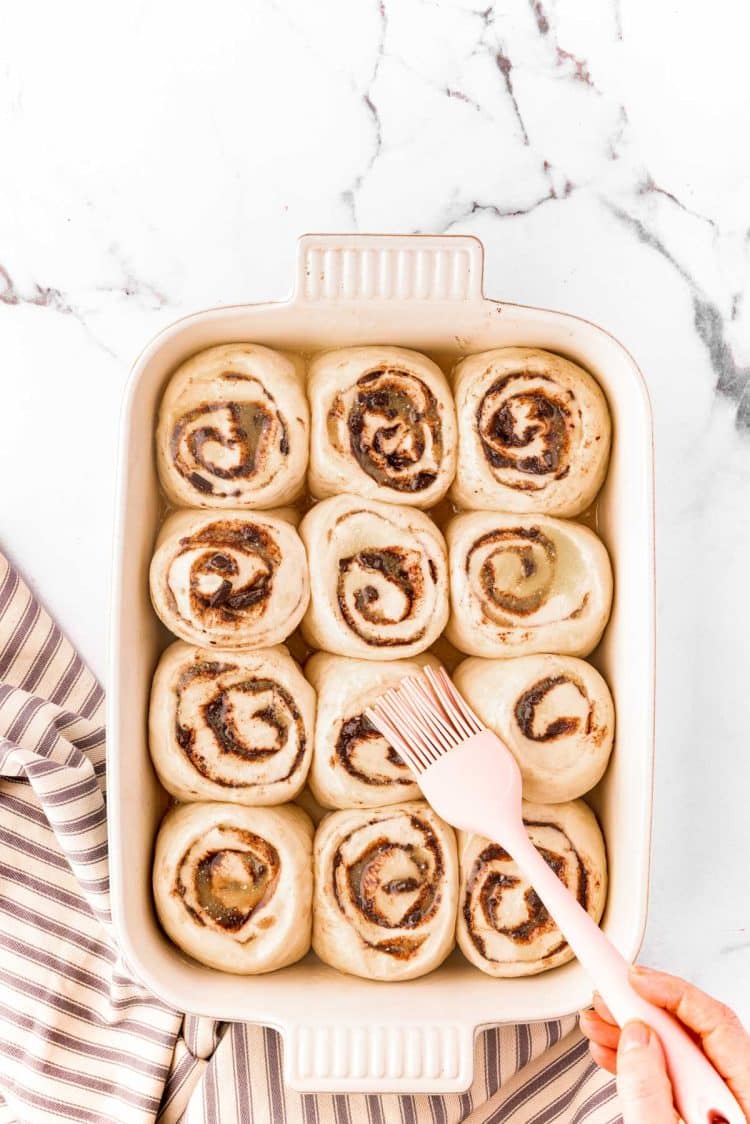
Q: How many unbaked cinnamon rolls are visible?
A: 12